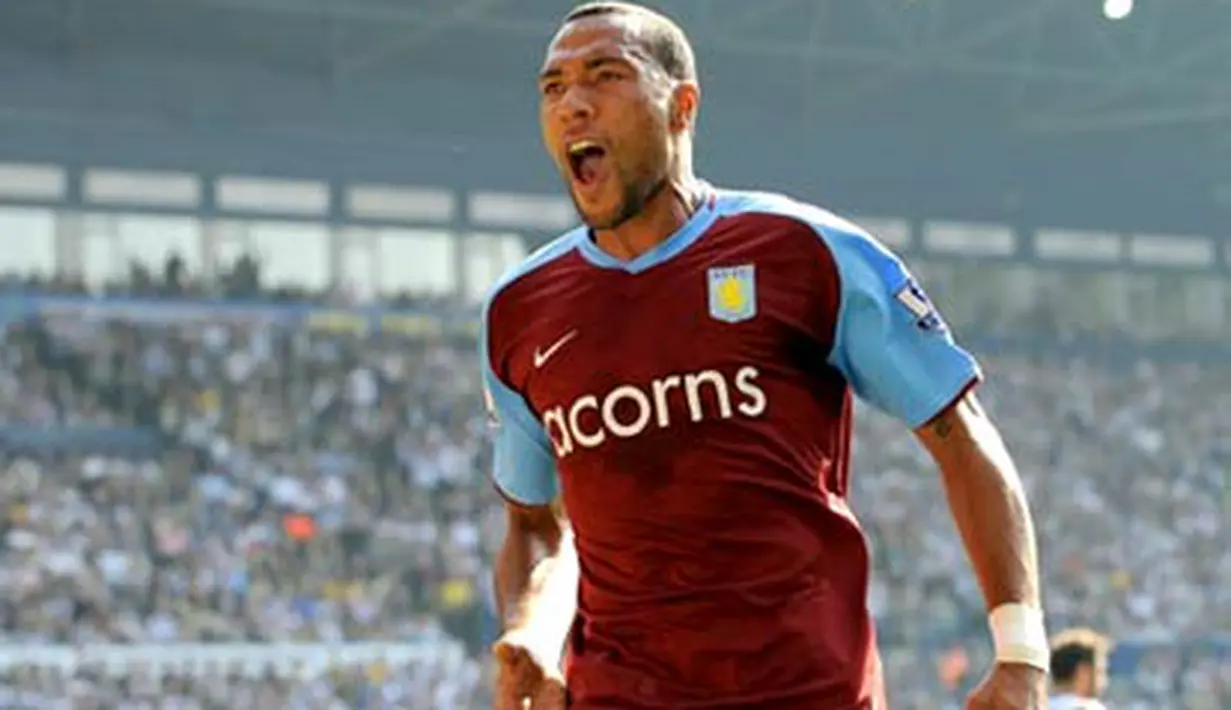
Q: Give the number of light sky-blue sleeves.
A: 2